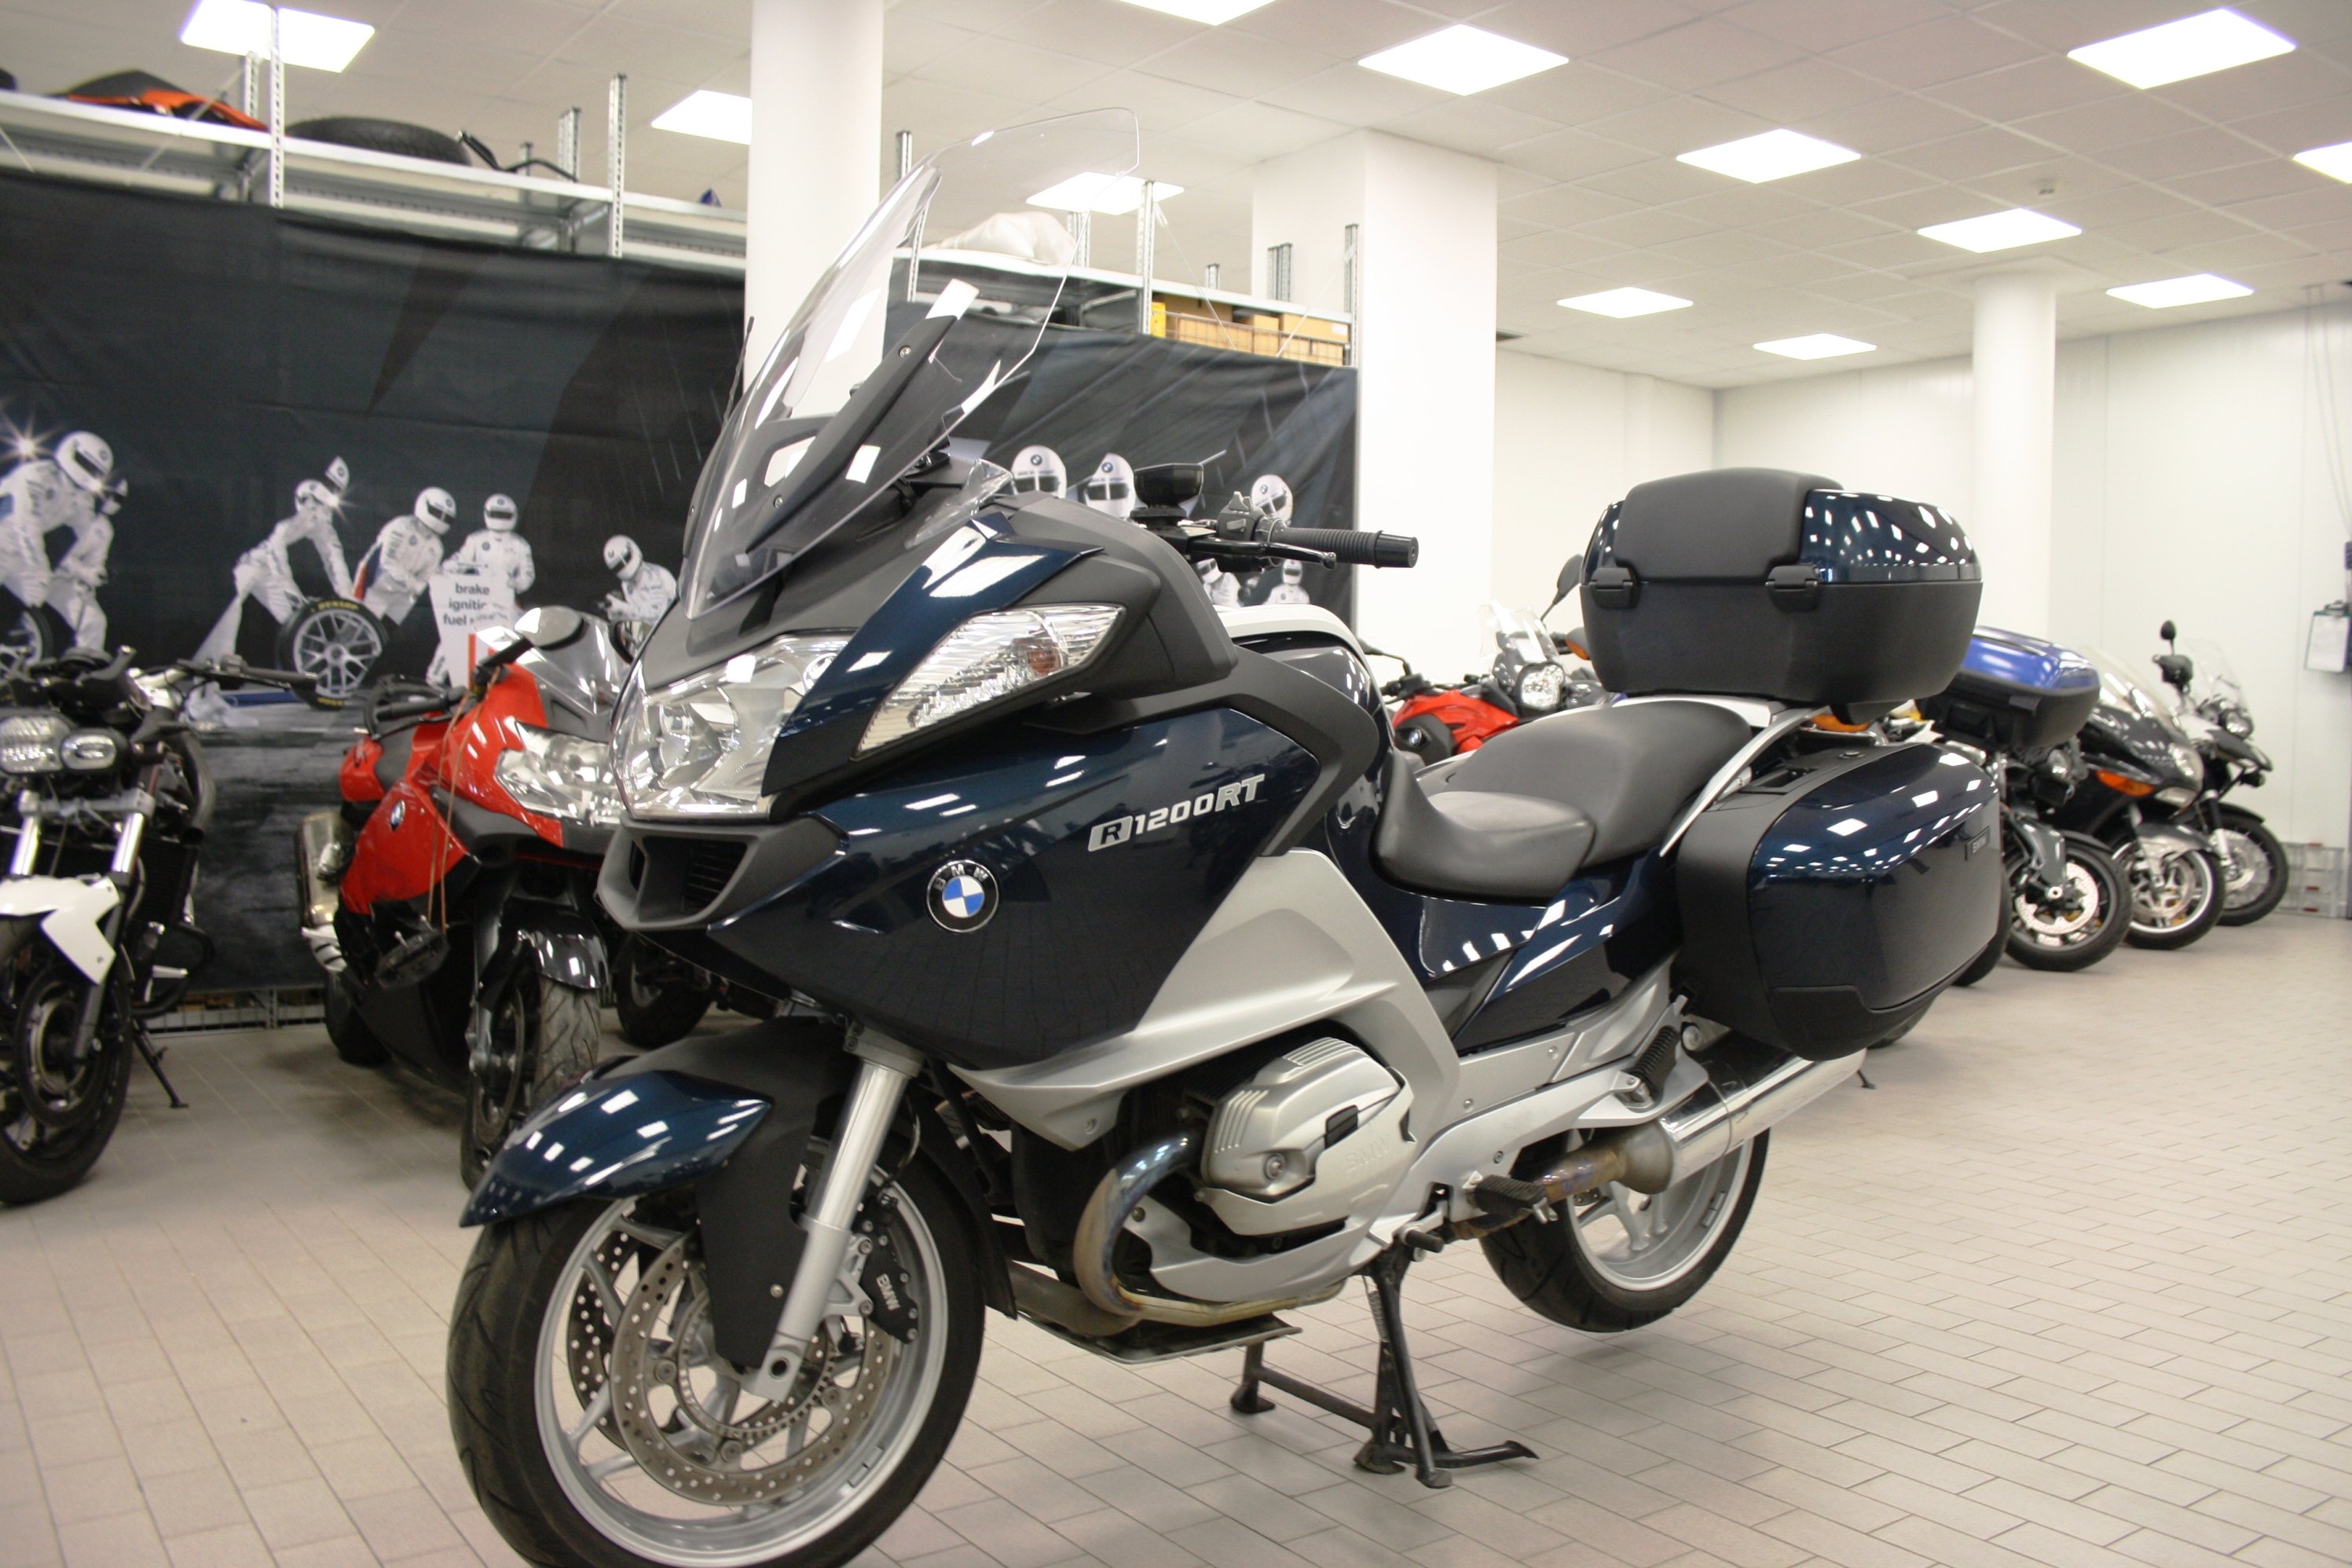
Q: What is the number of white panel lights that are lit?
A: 12